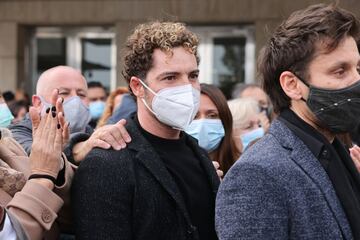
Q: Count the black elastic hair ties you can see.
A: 1